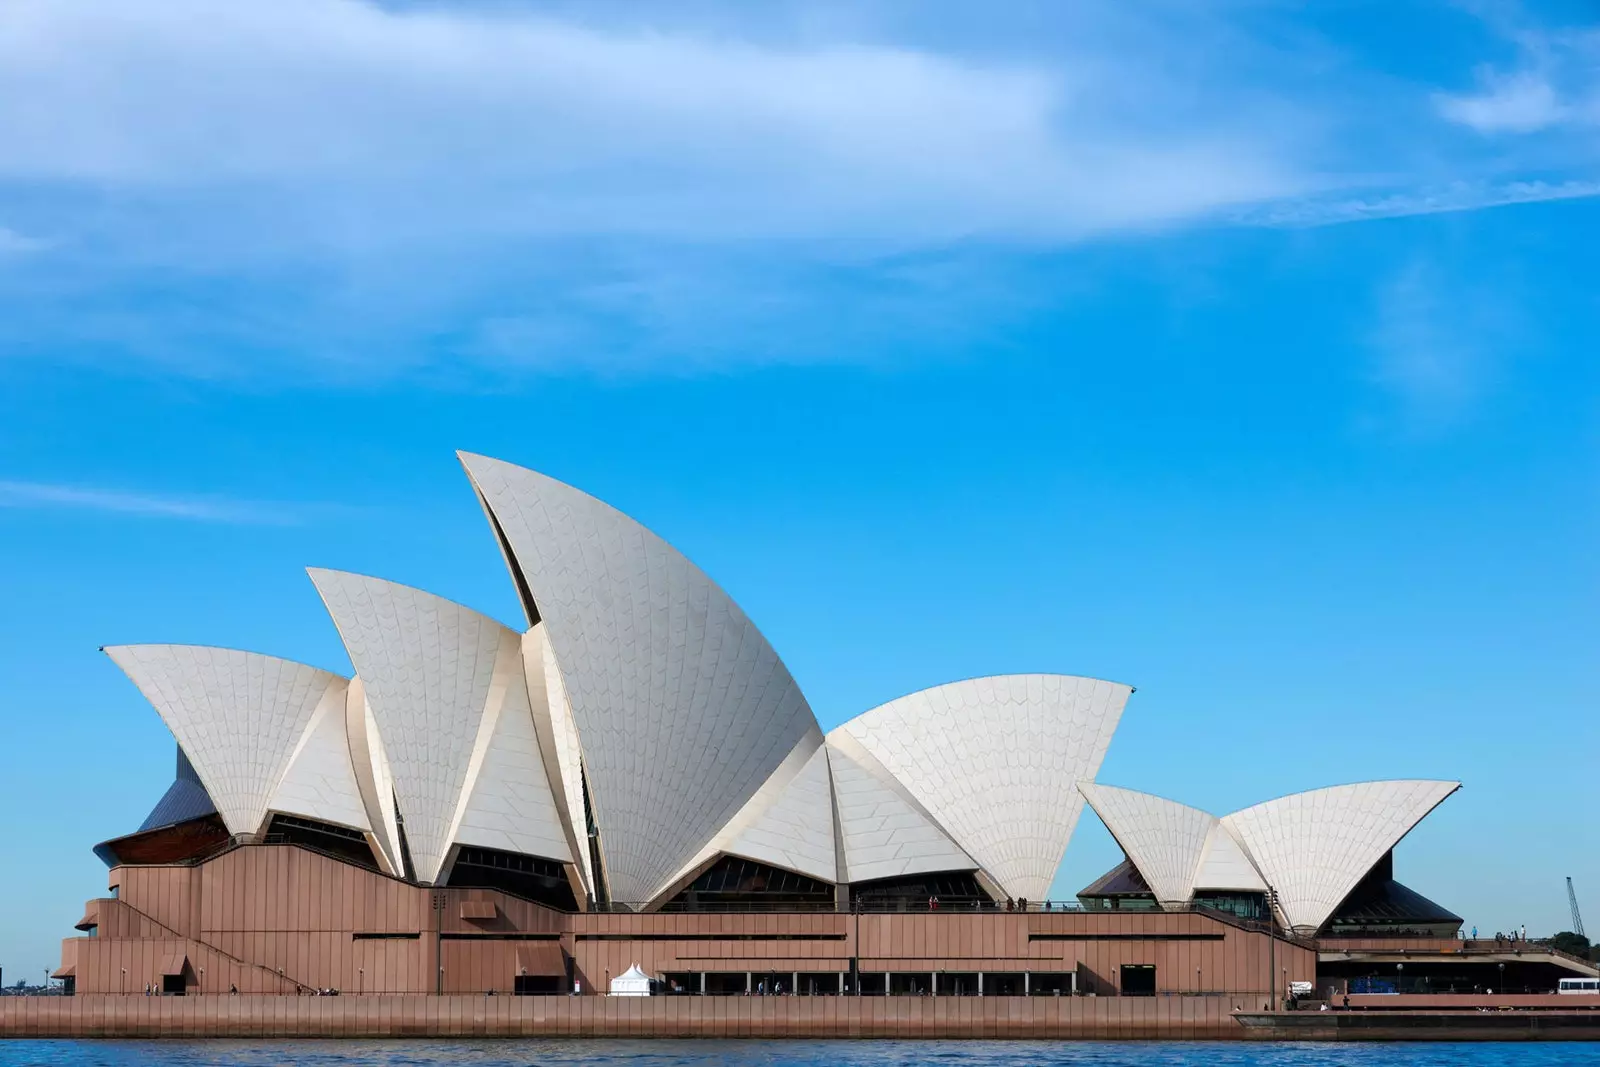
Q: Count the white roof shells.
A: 6